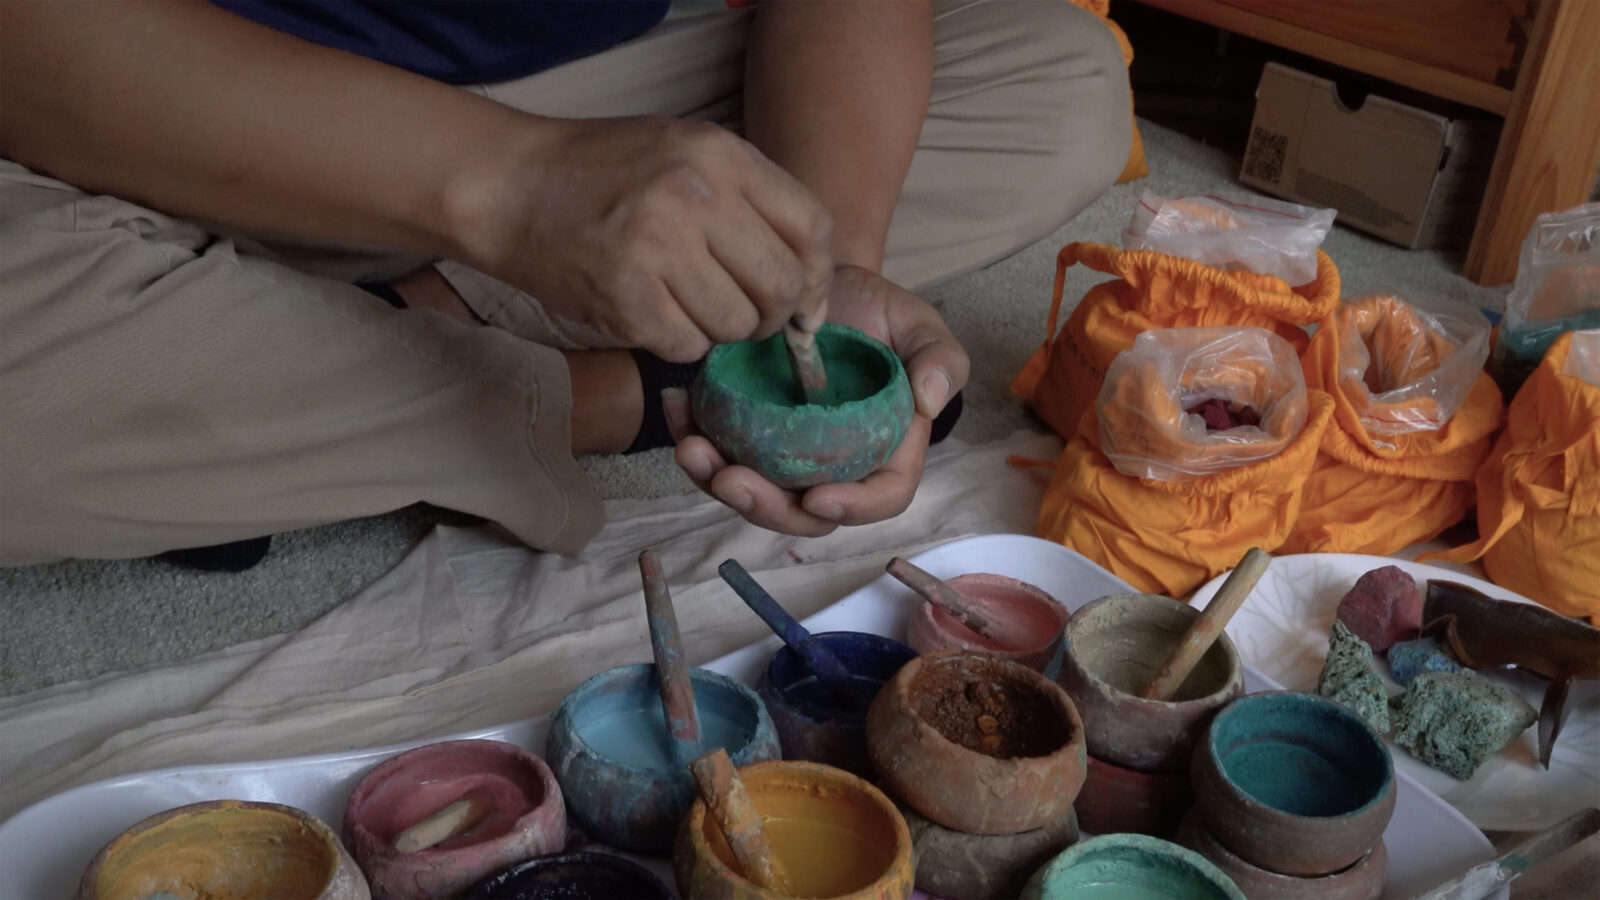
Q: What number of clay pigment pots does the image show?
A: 15